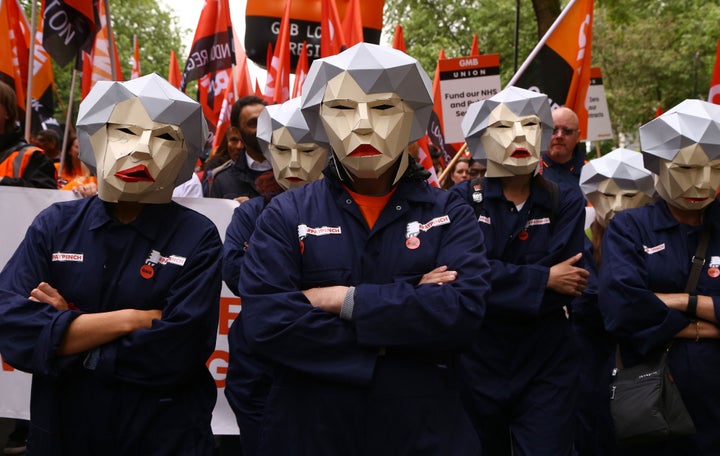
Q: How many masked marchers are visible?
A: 6